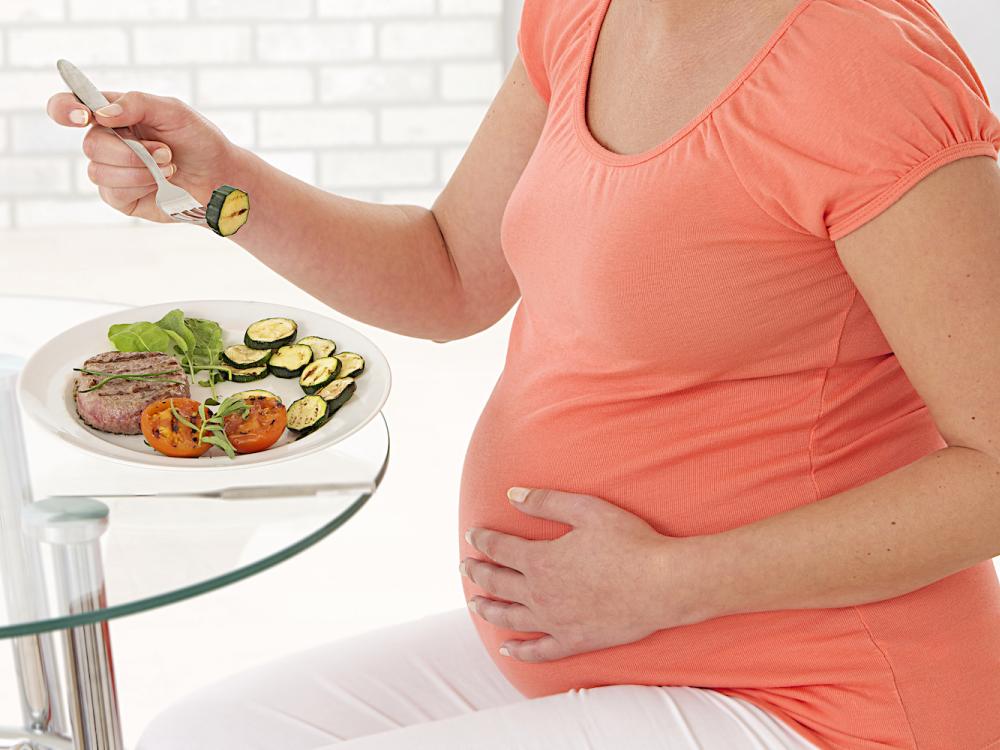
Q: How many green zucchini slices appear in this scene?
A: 11